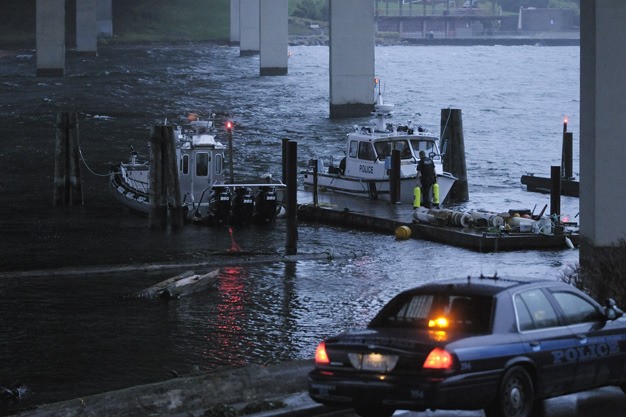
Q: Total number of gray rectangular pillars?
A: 8